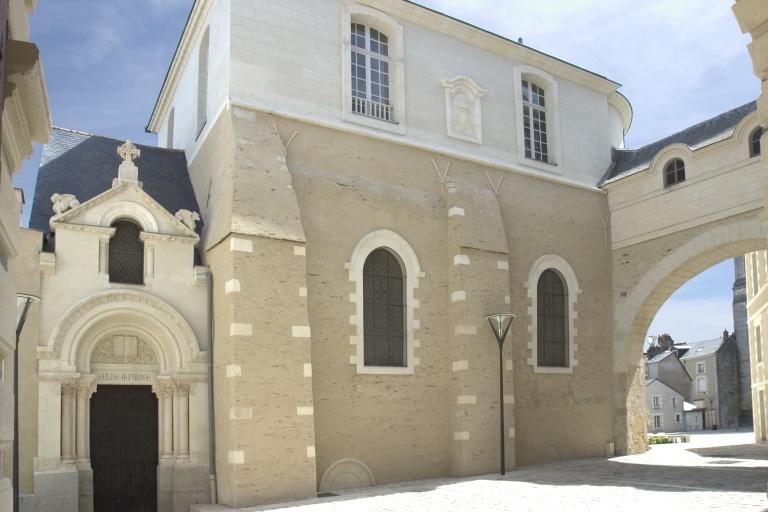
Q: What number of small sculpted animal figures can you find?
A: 2